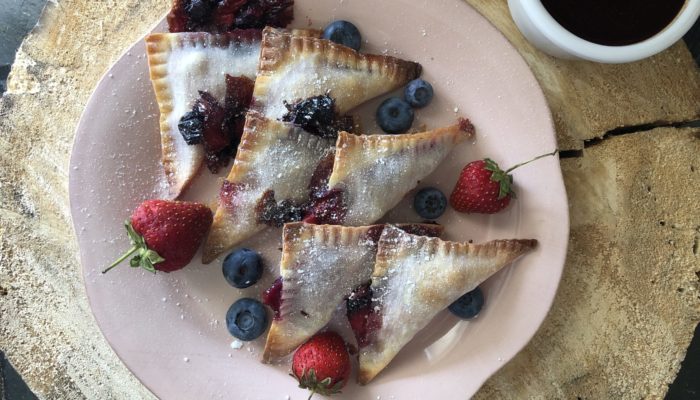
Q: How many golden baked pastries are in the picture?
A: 6